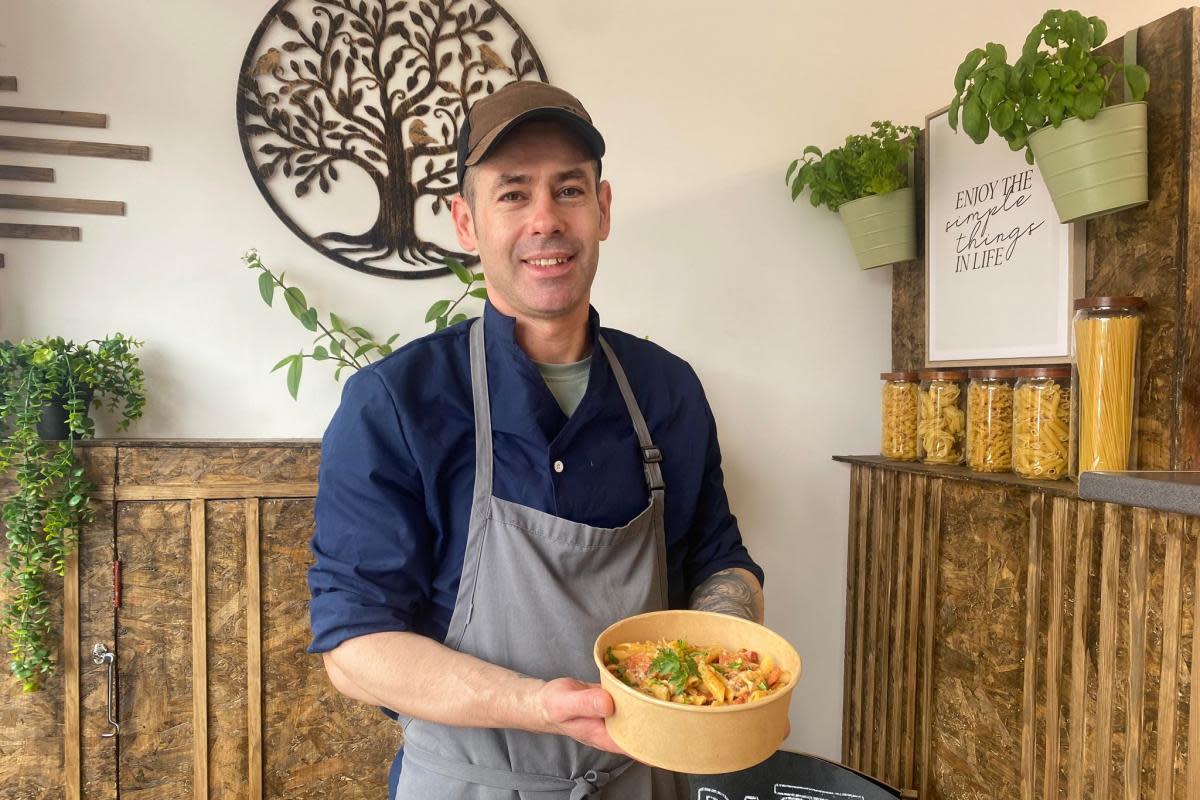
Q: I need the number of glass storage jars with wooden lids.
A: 5